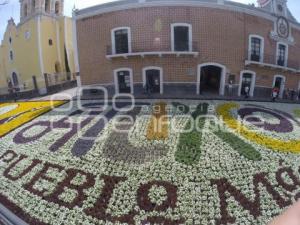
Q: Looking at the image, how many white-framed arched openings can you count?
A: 9